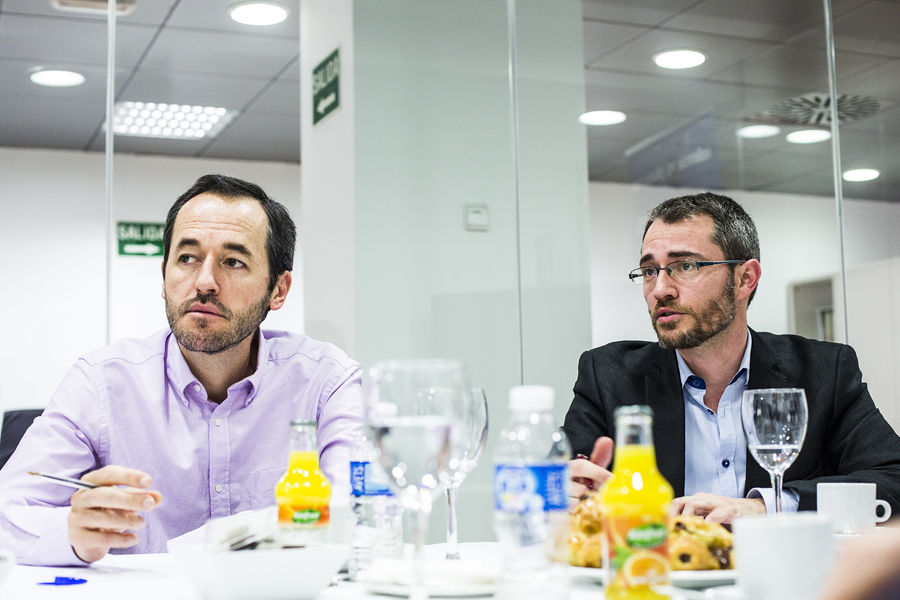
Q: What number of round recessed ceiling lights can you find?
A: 7